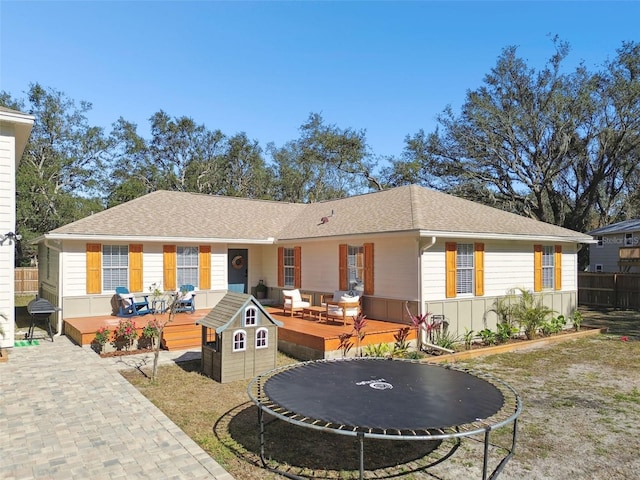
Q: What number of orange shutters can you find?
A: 12